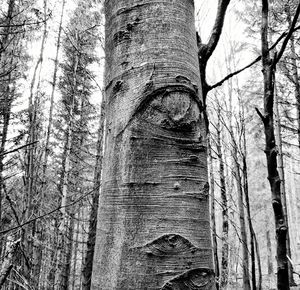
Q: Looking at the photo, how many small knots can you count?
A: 2